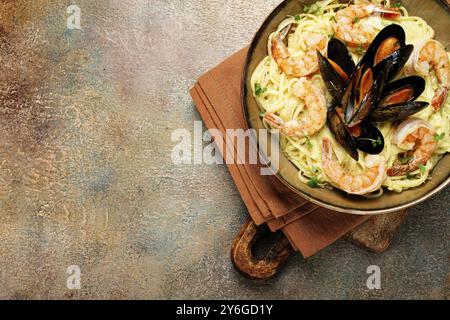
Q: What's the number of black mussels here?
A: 5